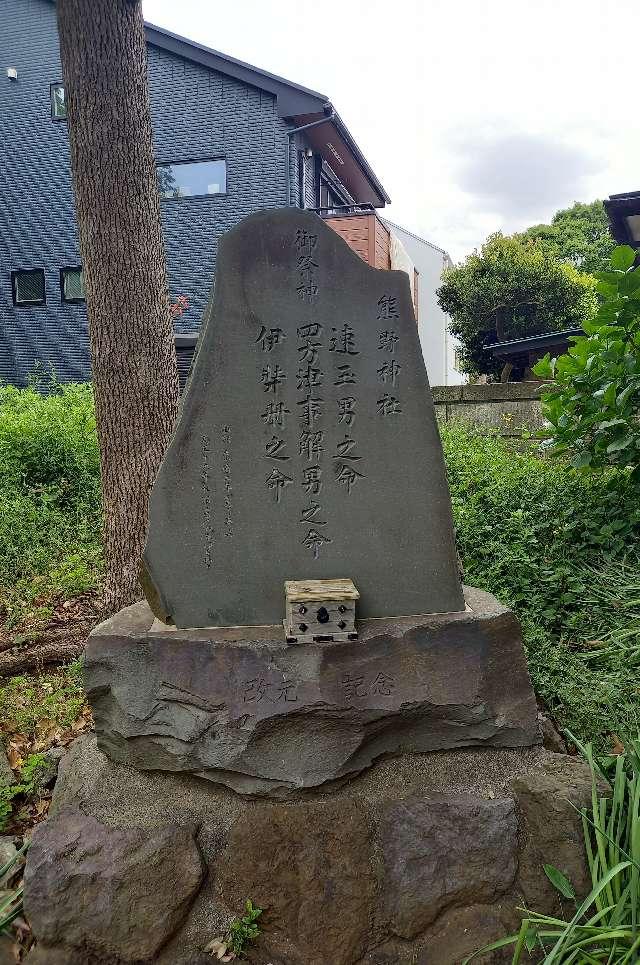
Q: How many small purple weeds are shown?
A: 0